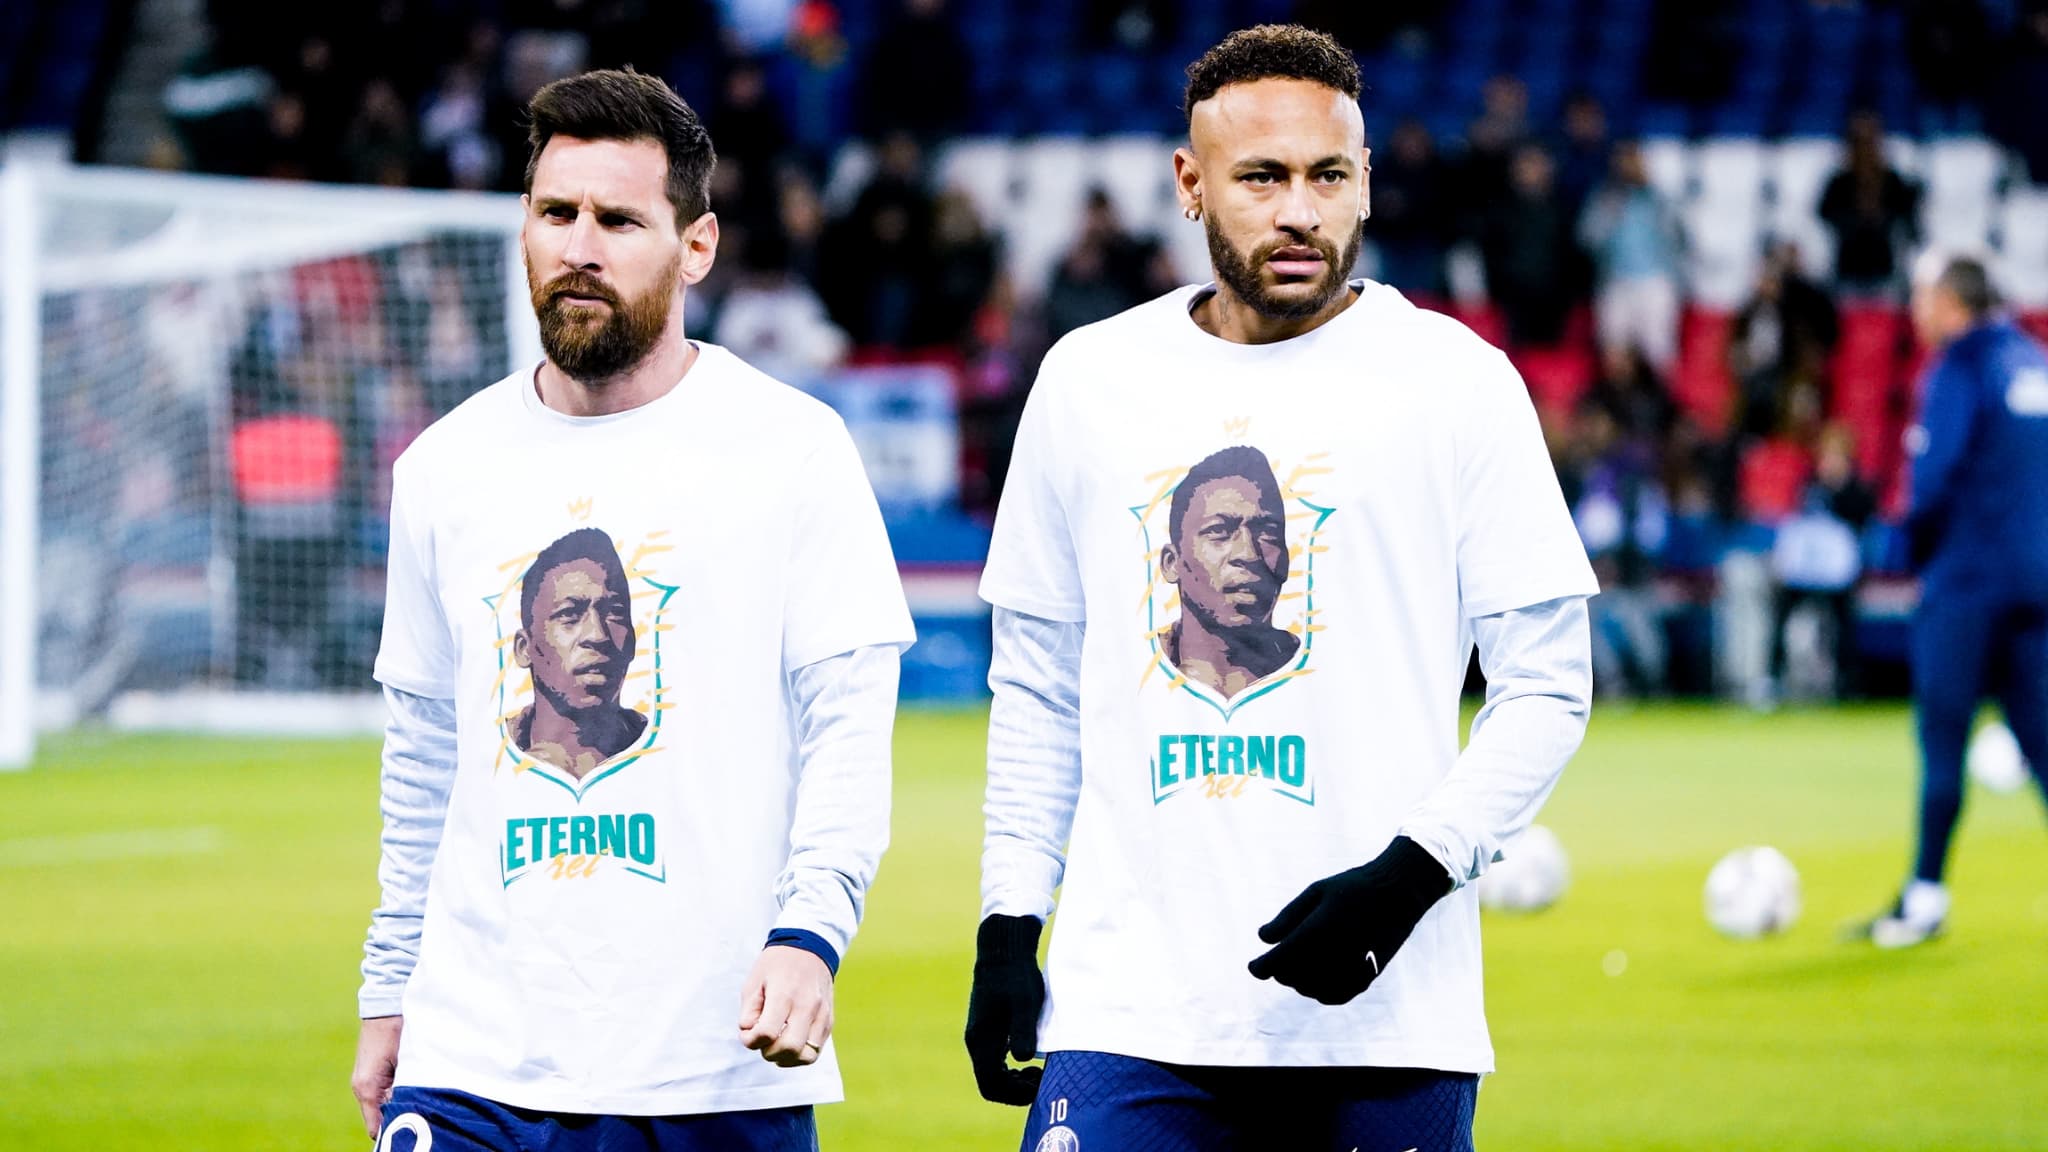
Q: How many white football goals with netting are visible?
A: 1